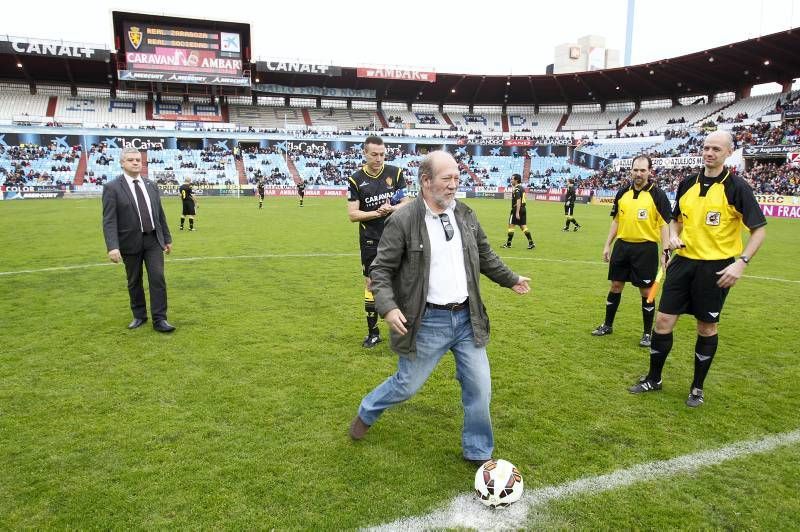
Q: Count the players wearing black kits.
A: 6